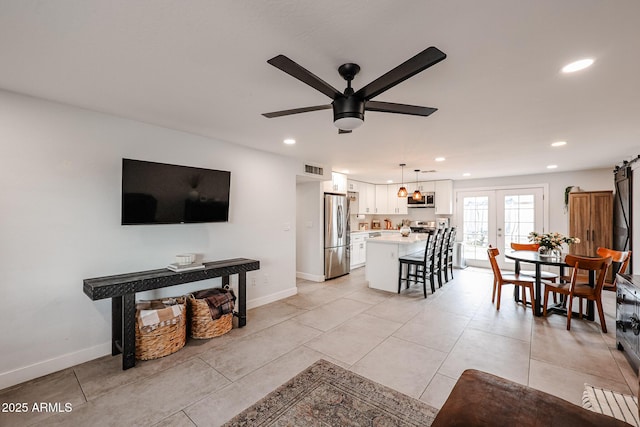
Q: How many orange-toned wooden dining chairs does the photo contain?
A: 4